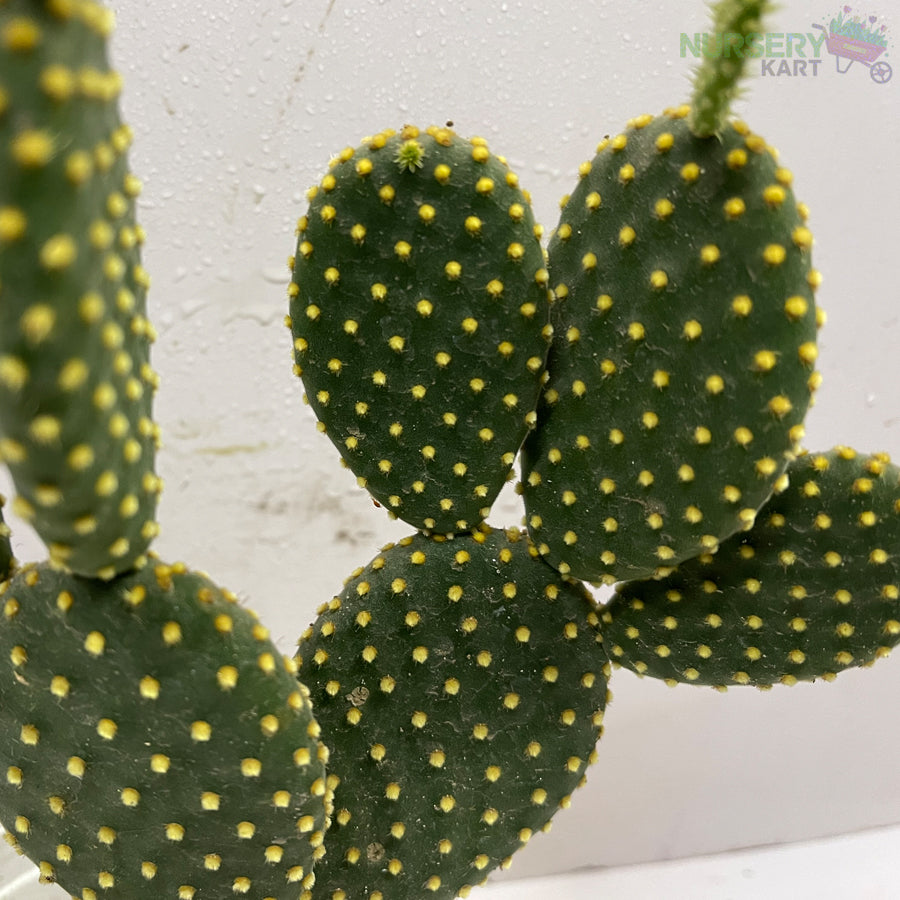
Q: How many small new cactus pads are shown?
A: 2